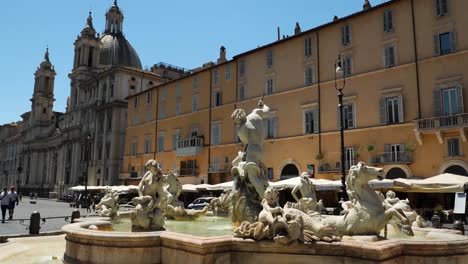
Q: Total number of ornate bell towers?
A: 2